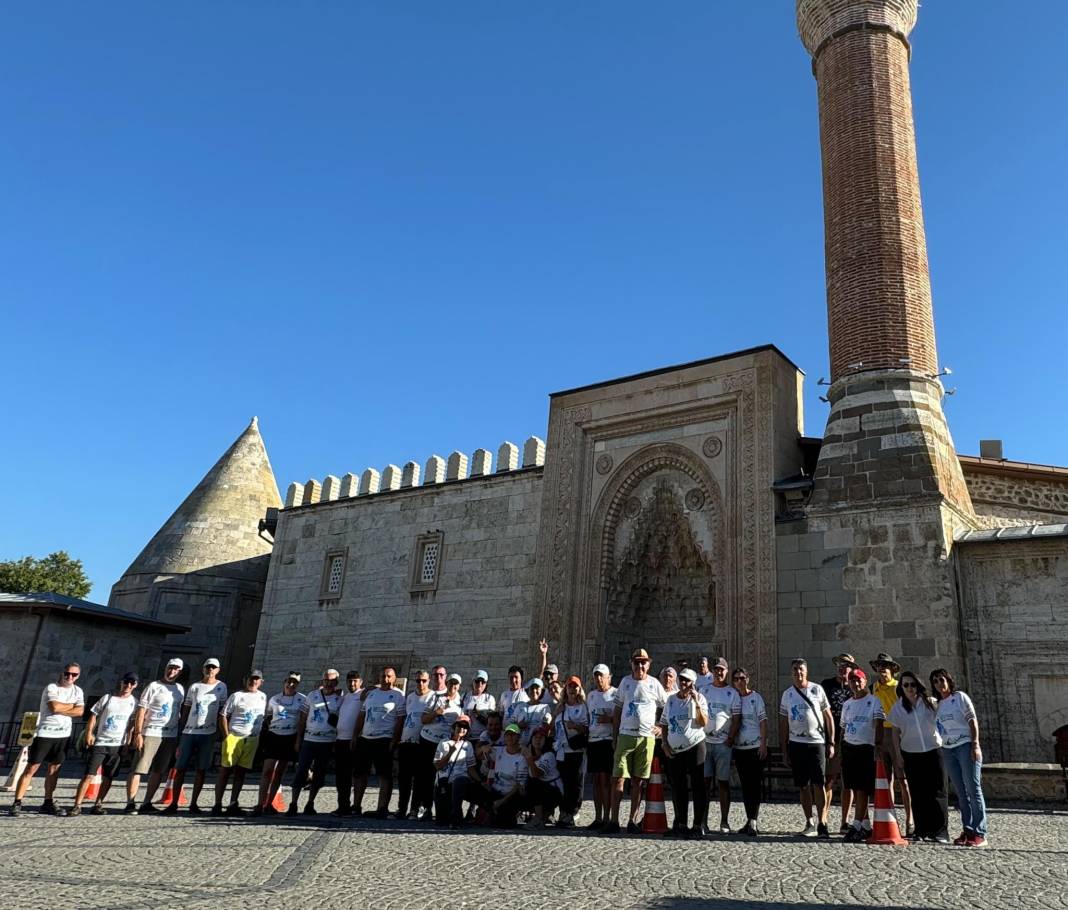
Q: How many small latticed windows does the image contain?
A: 2